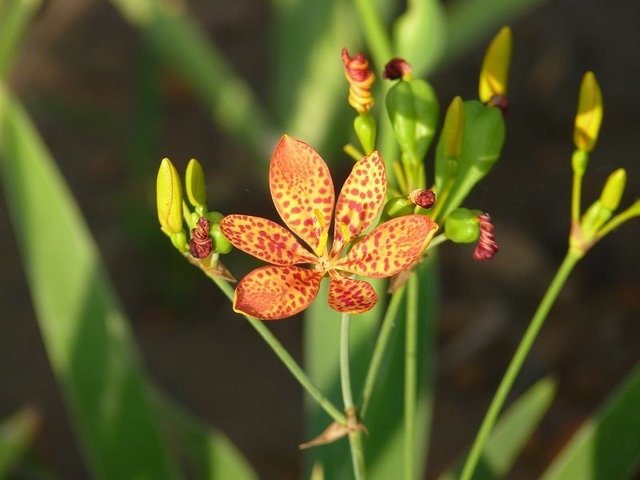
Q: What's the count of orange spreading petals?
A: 6